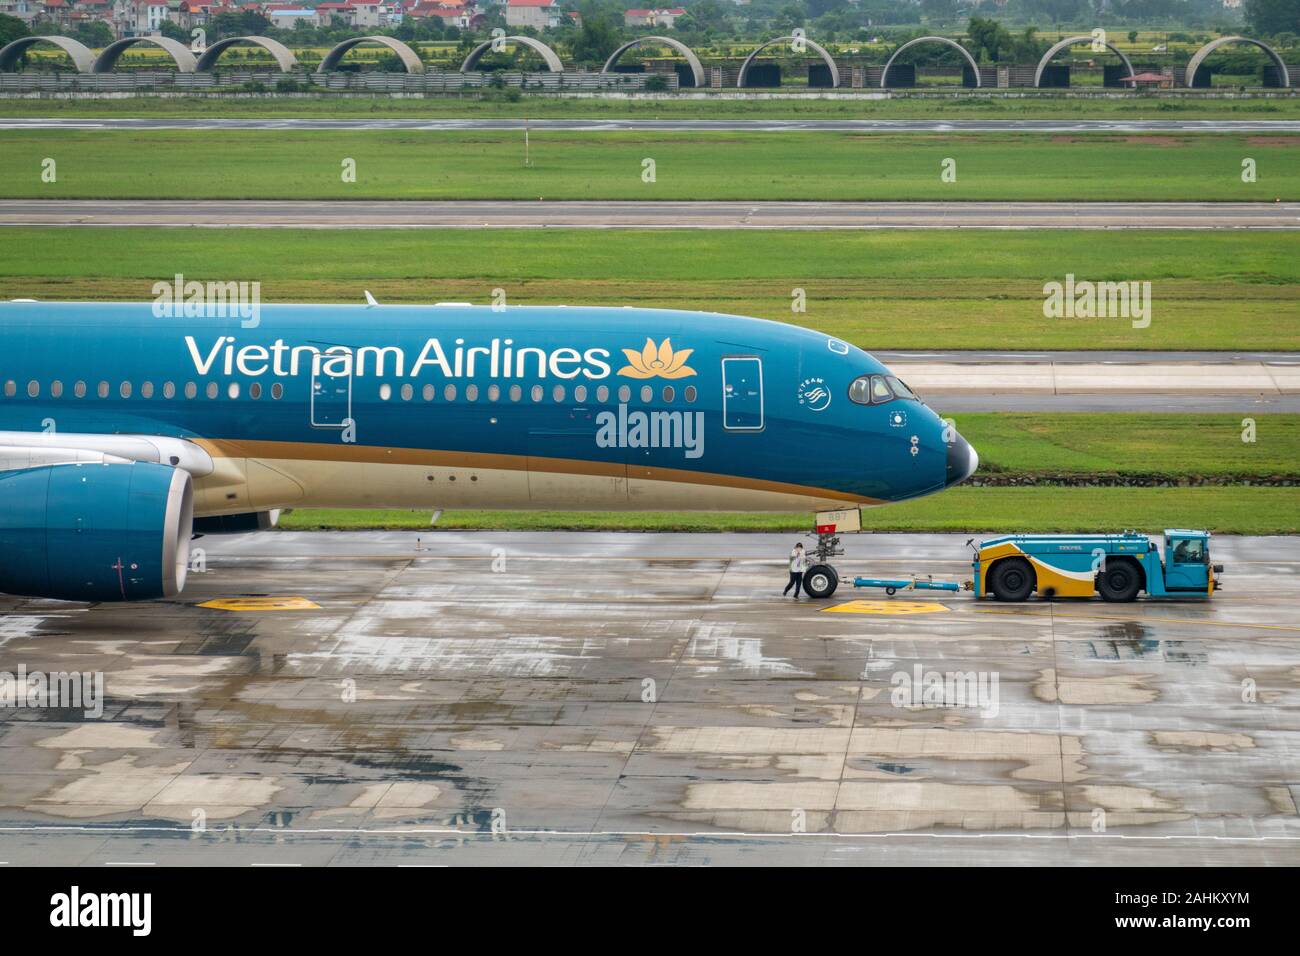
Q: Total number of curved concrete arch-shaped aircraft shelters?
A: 10